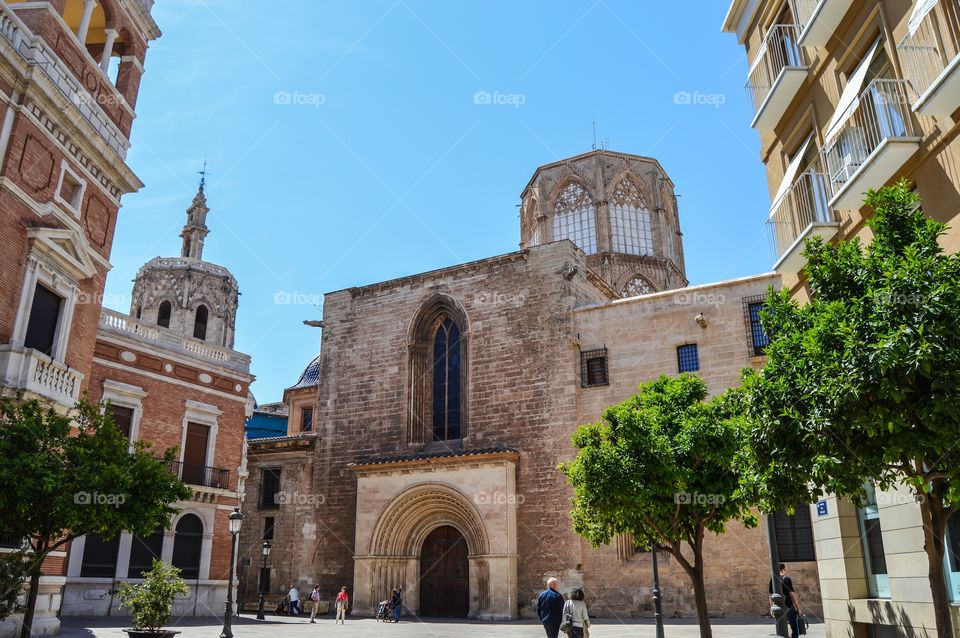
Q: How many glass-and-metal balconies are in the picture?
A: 5